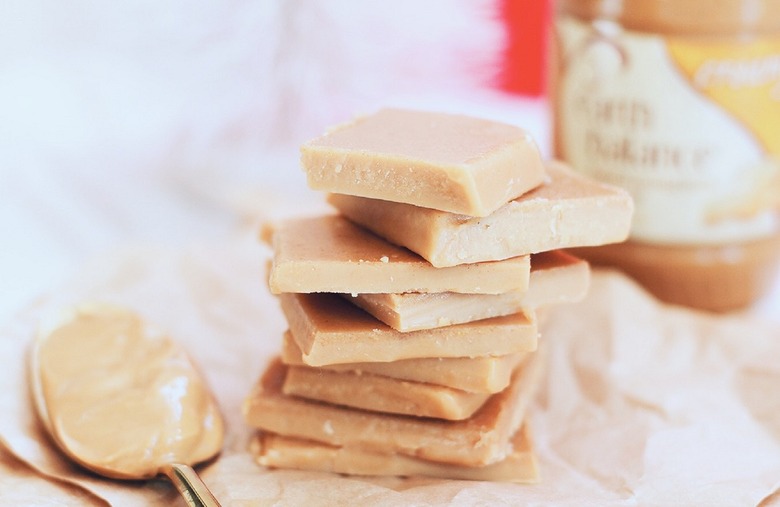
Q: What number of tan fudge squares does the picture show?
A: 9